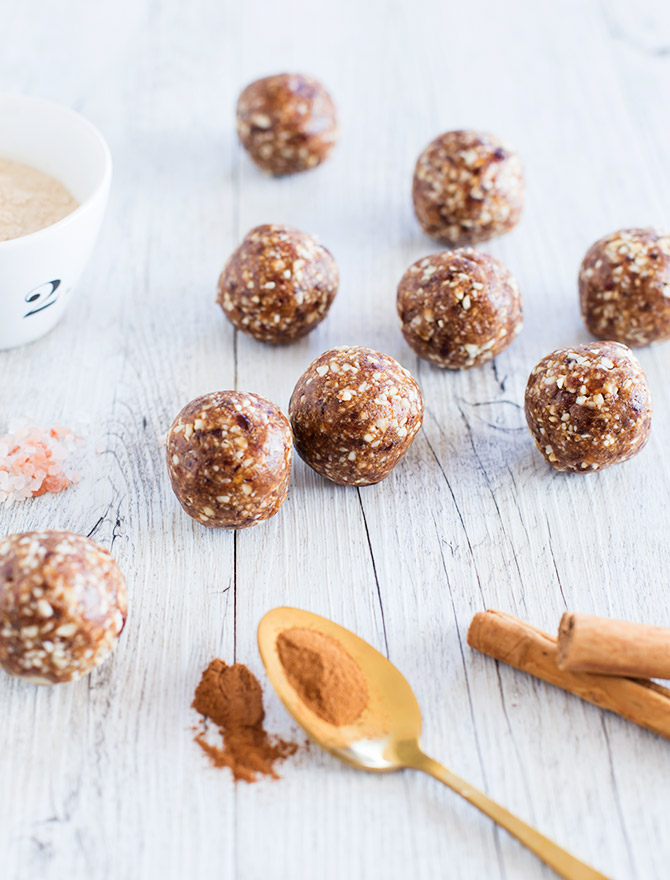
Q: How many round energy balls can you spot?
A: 9